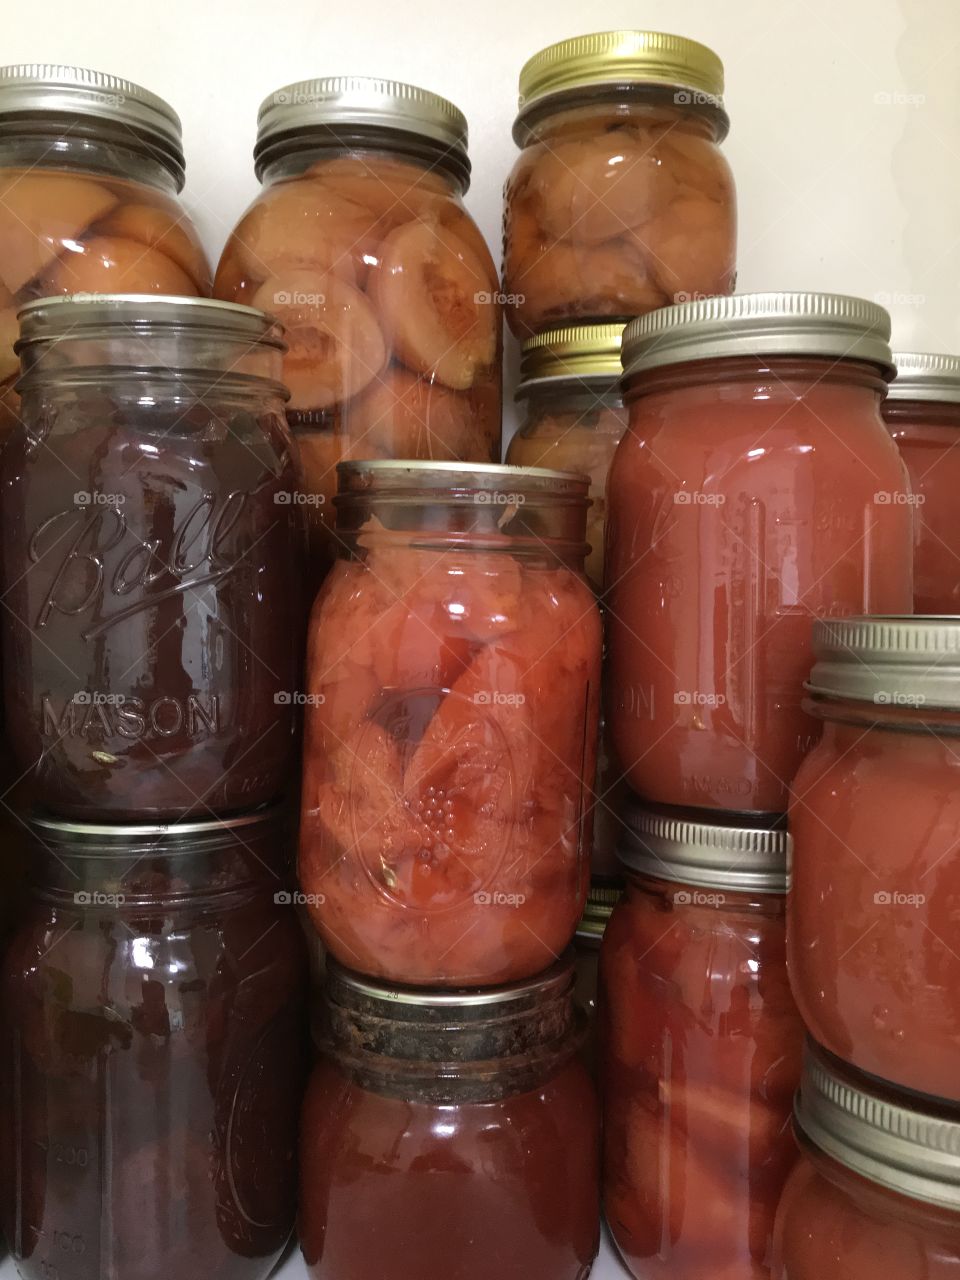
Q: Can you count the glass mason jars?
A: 14